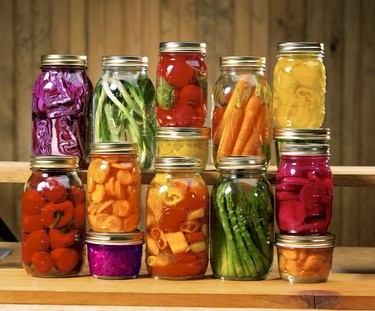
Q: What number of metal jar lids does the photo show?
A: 14